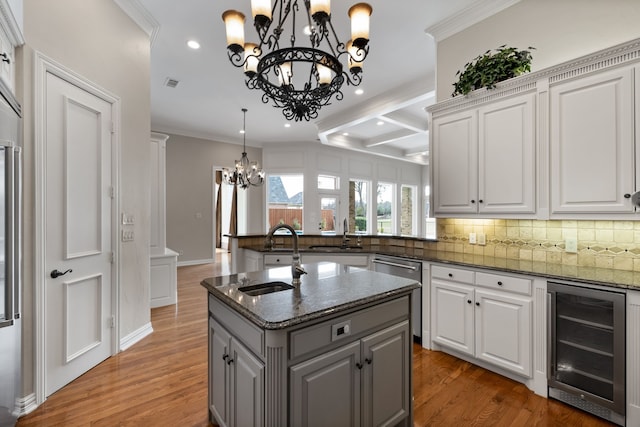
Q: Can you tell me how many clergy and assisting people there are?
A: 0